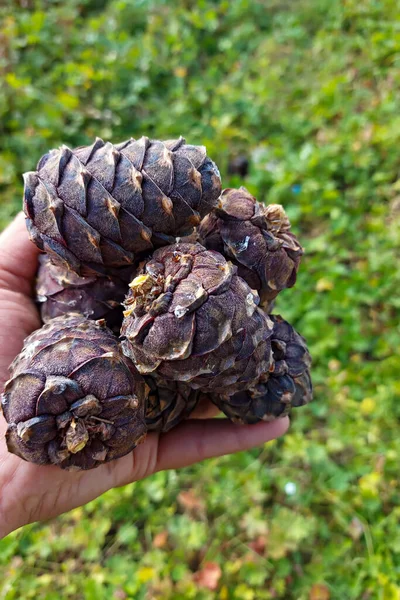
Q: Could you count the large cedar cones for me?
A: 7